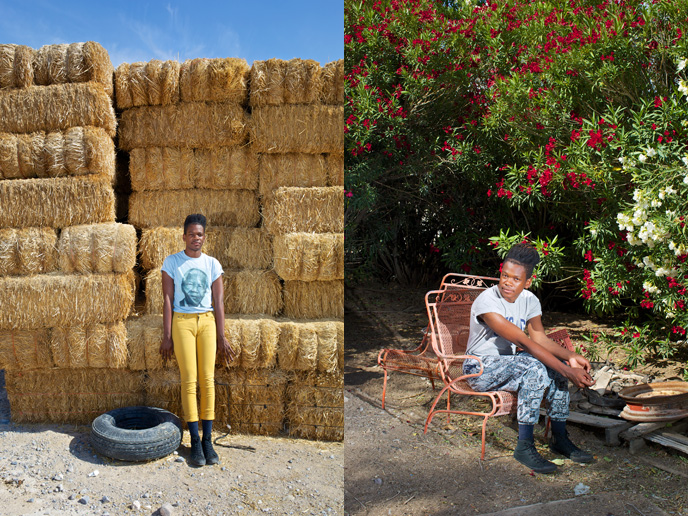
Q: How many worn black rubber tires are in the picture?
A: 1